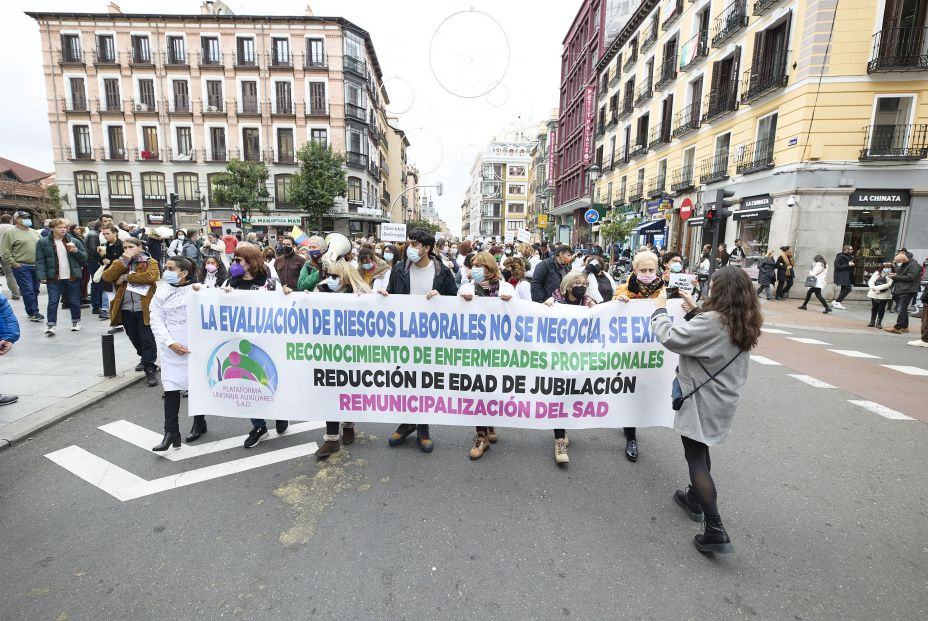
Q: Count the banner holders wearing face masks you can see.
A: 7